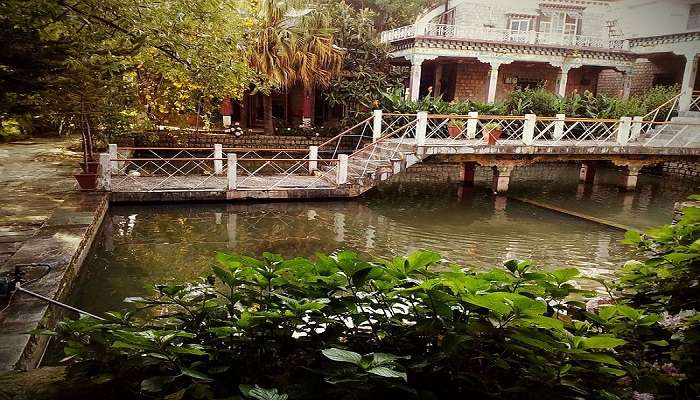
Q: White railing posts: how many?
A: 13